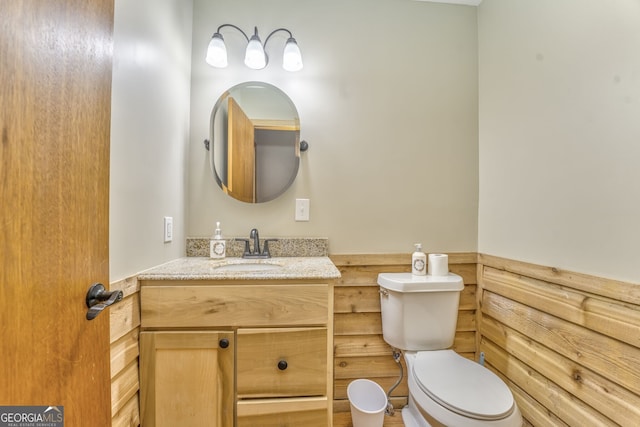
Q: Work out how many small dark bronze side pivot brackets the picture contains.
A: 2